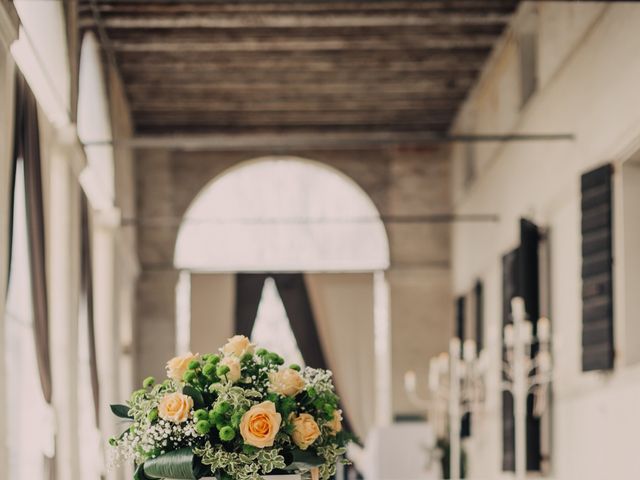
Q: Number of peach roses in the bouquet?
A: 8